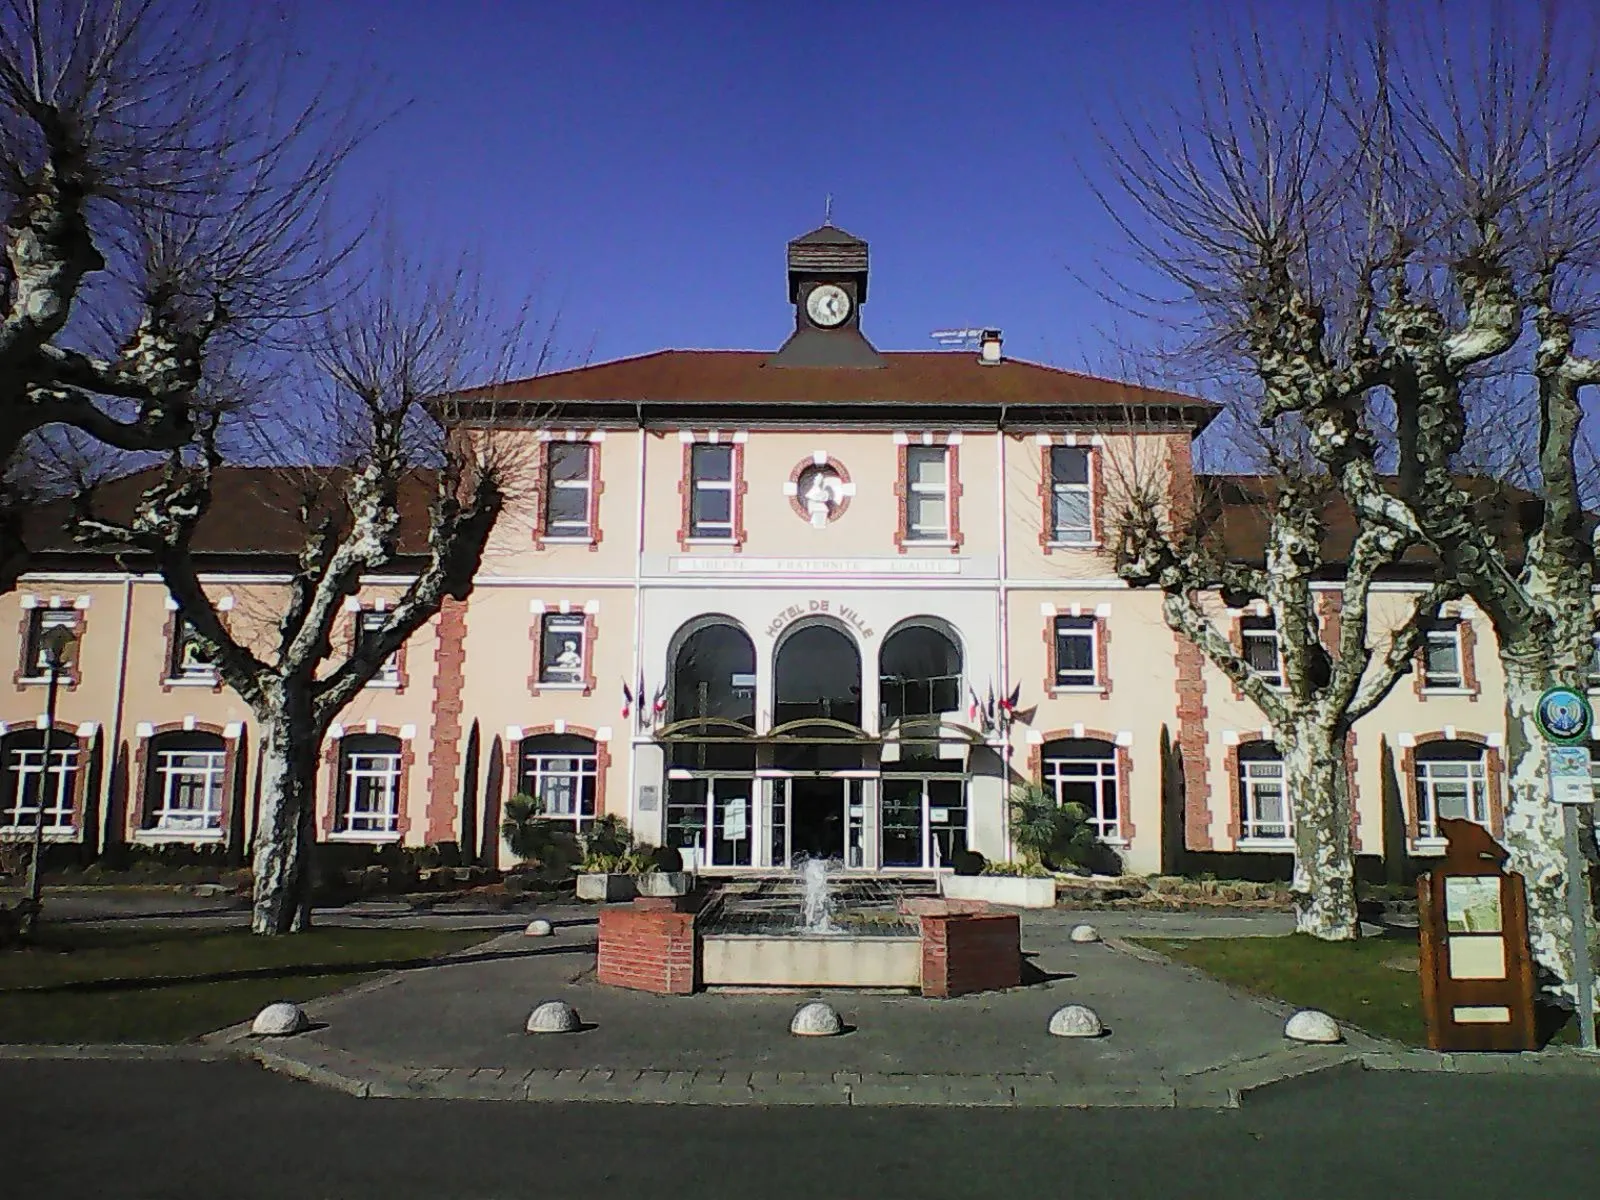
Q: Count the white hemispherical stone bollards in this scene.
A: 7